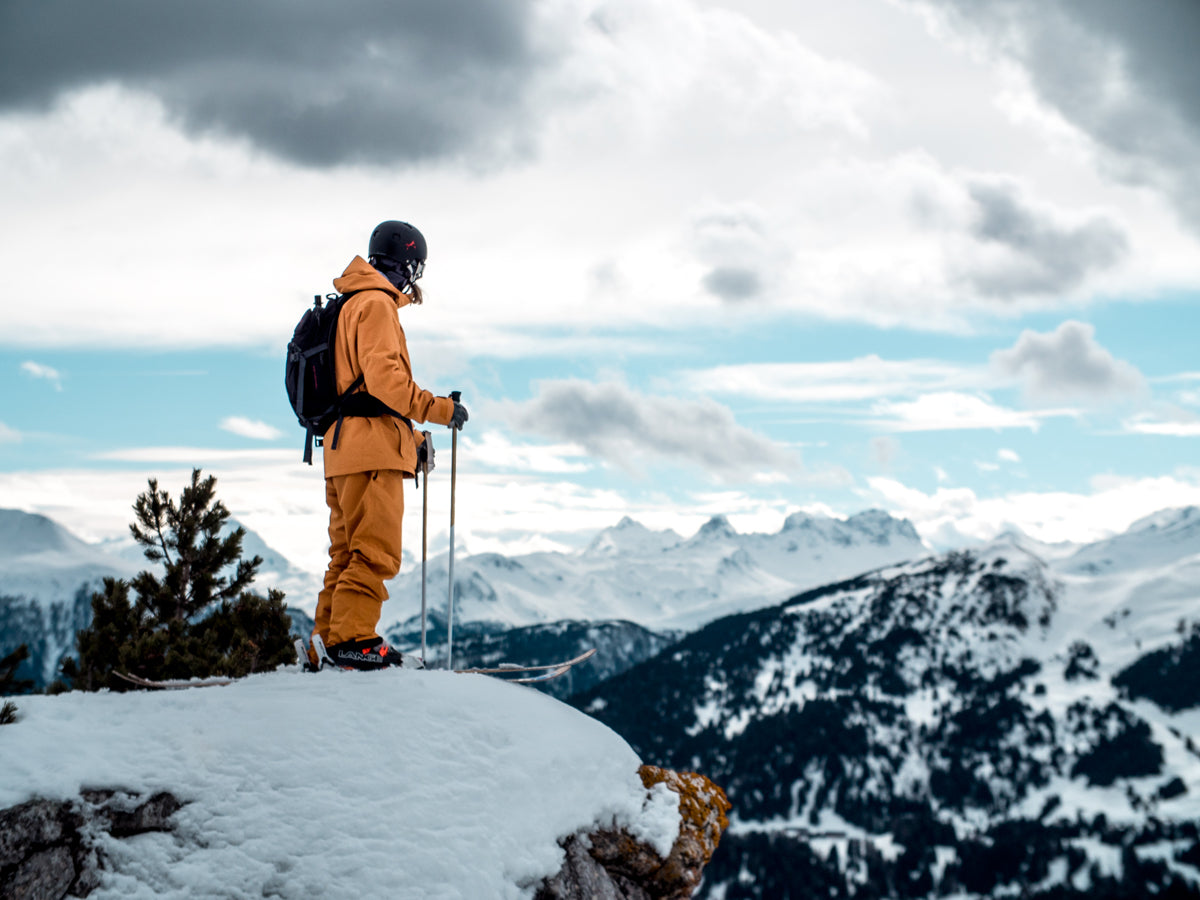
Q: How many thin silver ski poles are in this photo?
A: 2